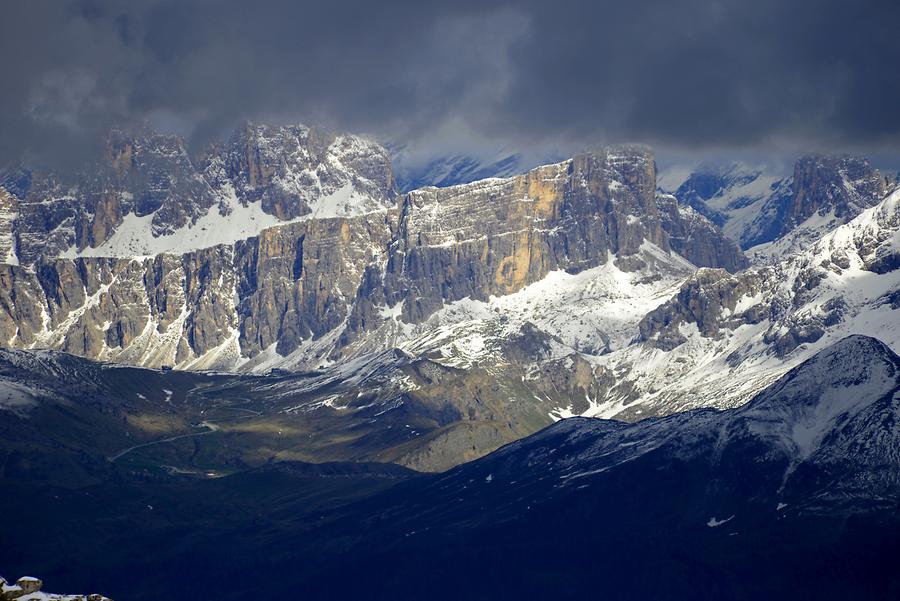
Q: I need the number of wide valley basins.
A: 1